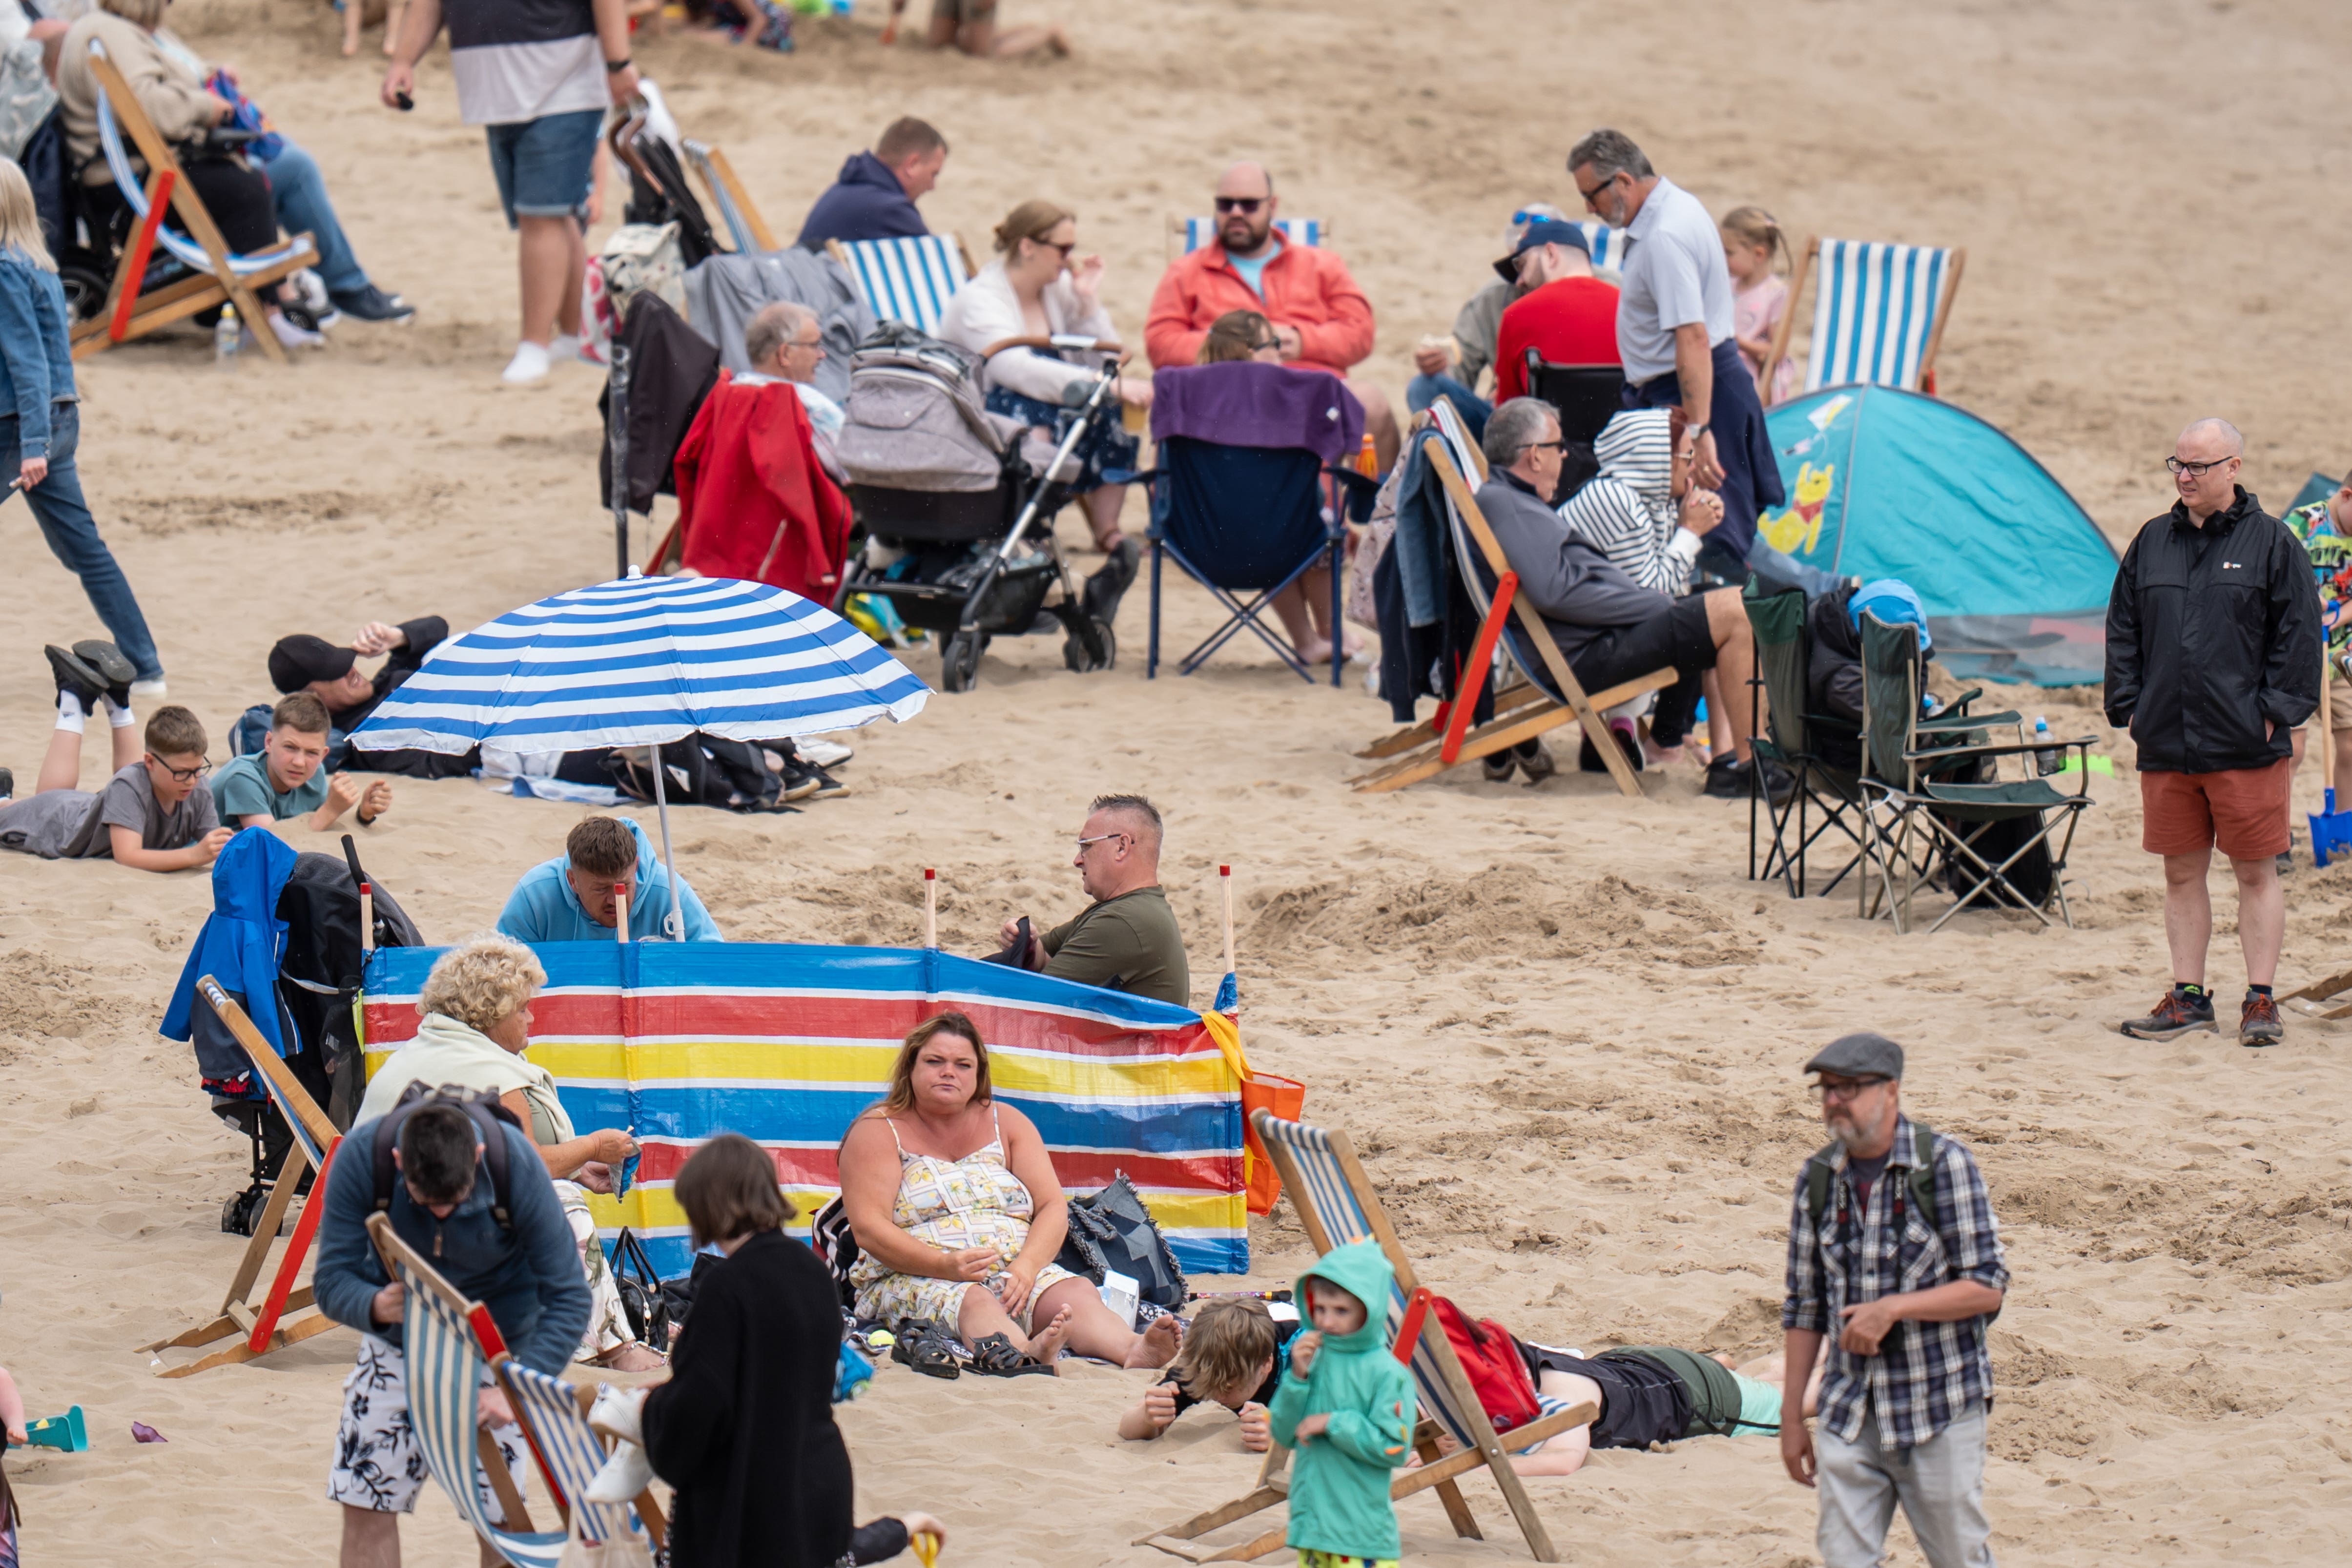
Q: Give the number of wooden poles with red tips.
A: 4